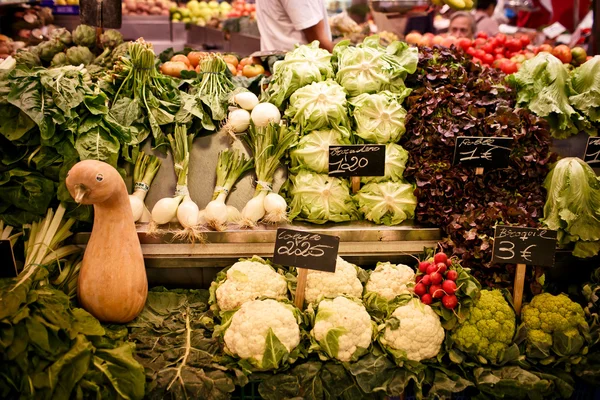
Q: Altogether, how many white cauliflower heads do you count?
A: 6